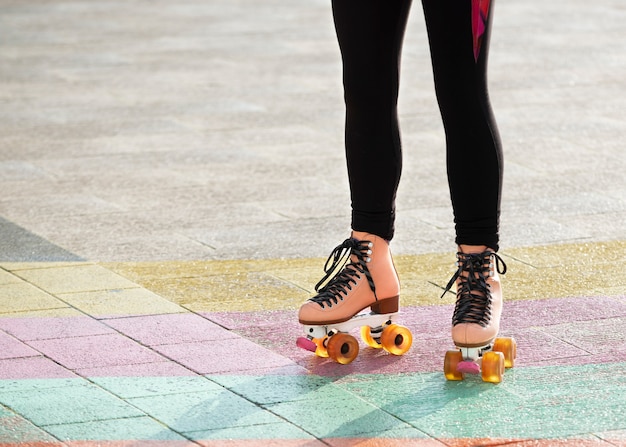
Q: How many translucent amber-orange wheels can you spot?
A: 7